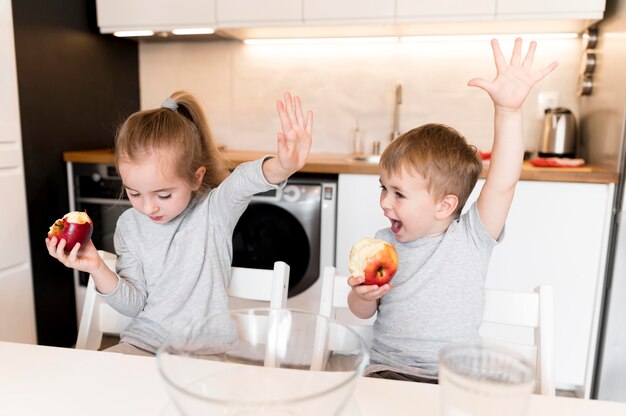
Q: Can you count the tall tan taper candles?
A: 0